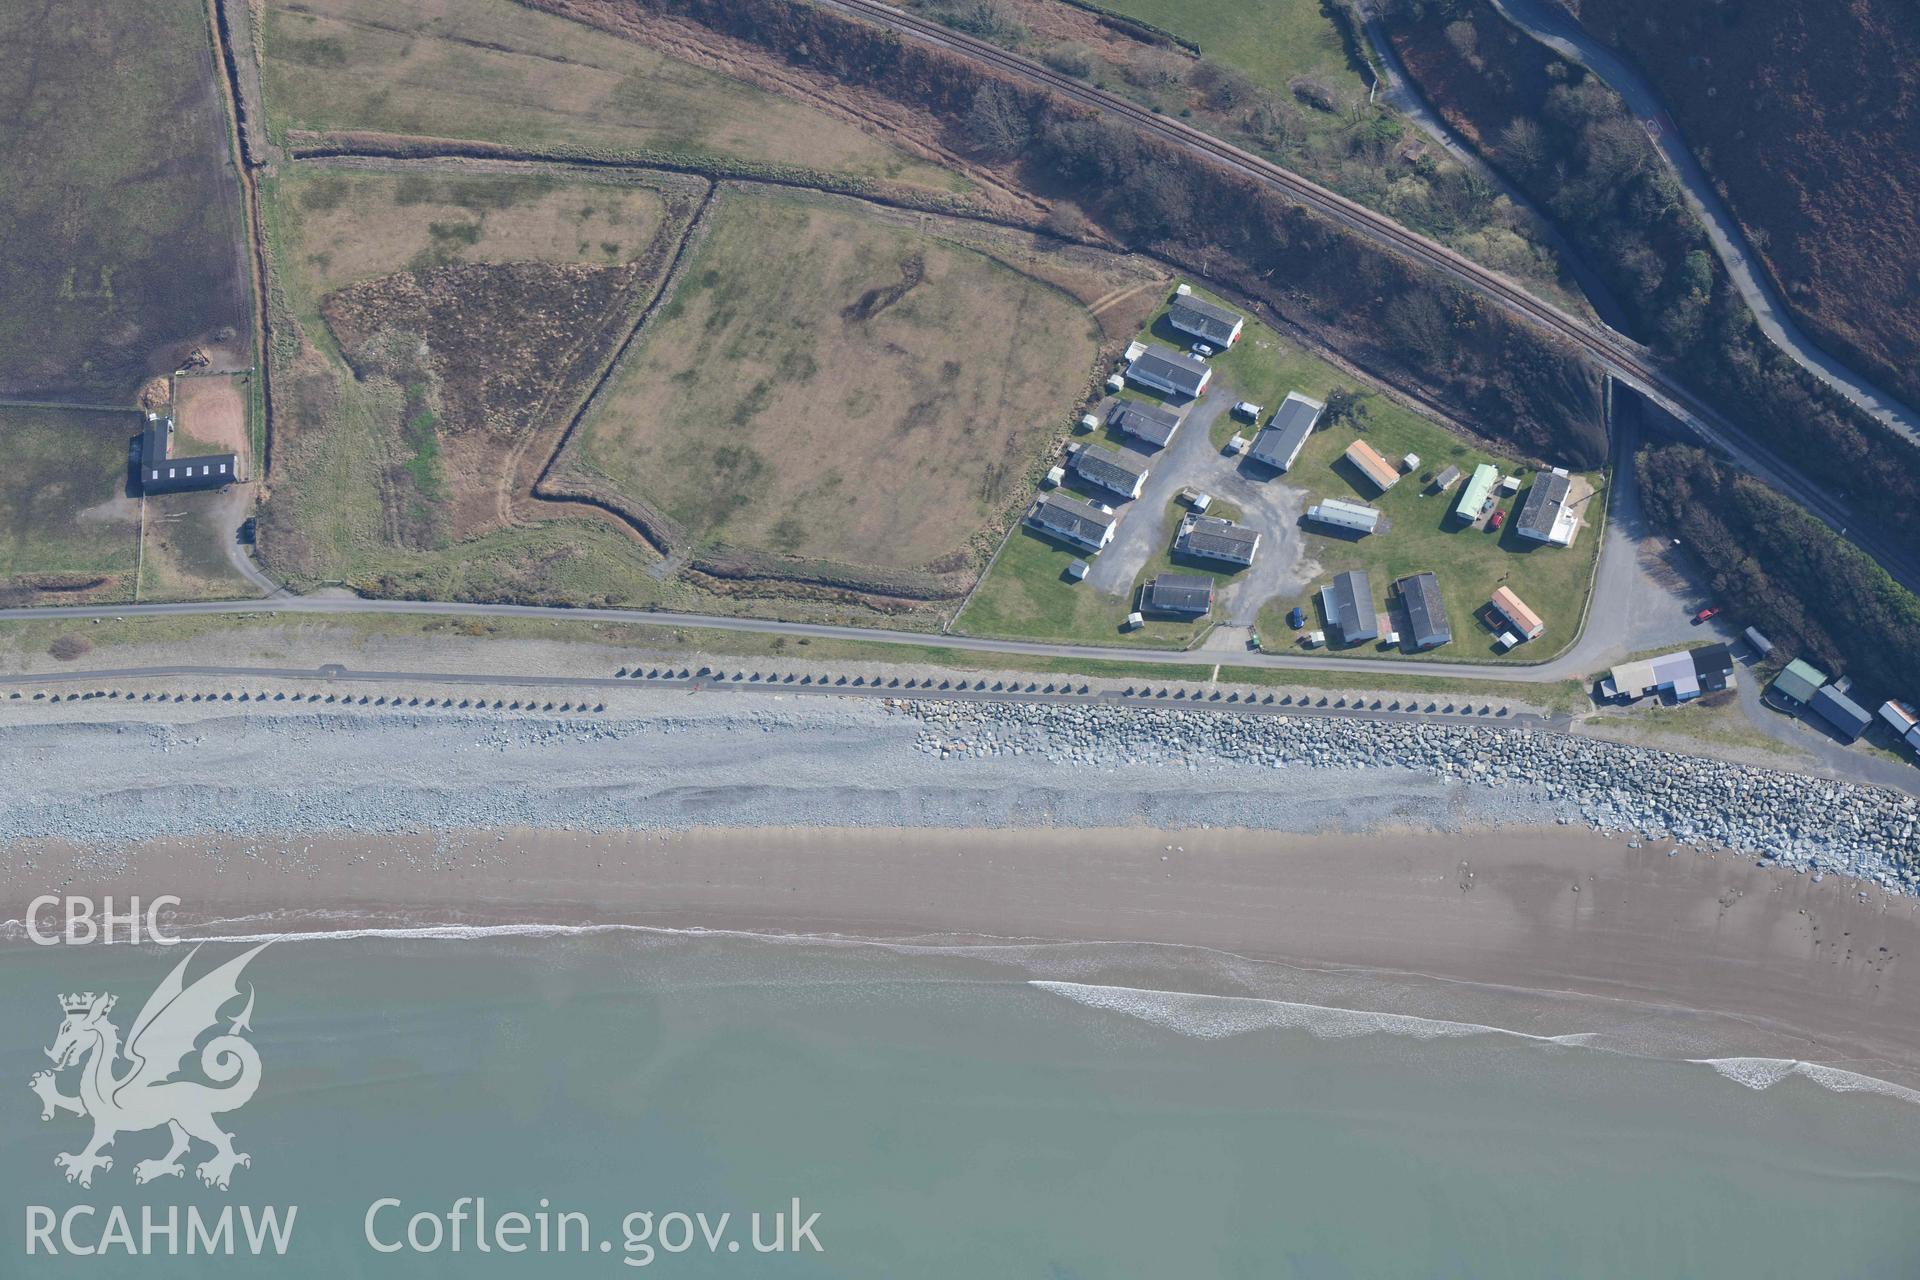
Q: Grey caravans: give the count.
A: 11